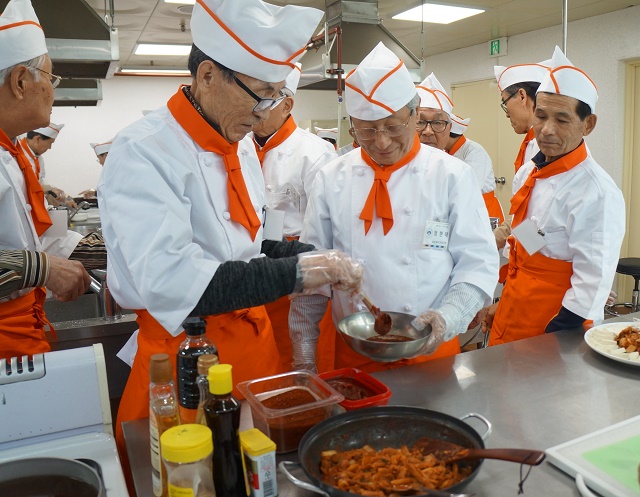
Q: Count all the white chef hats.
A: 11